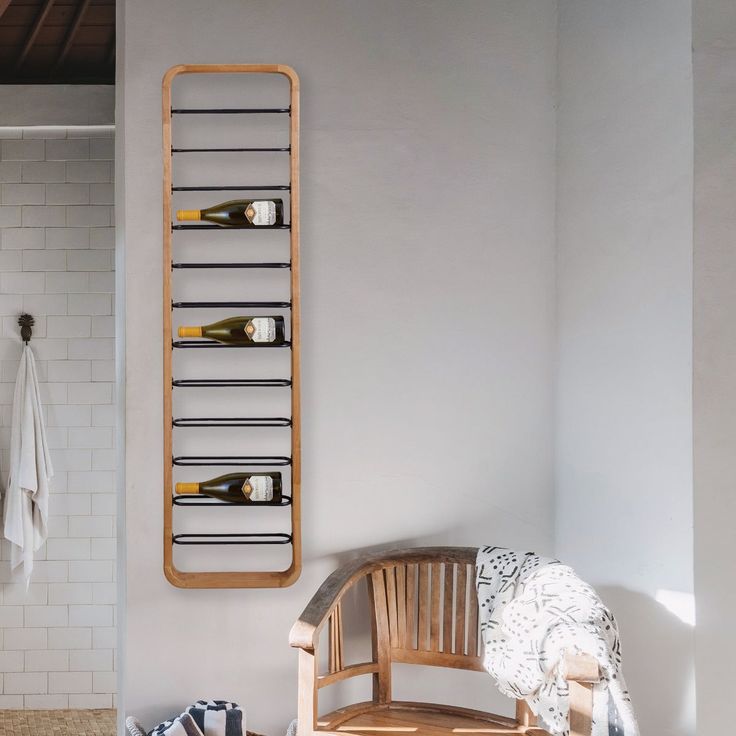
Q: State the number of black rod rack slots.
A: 12